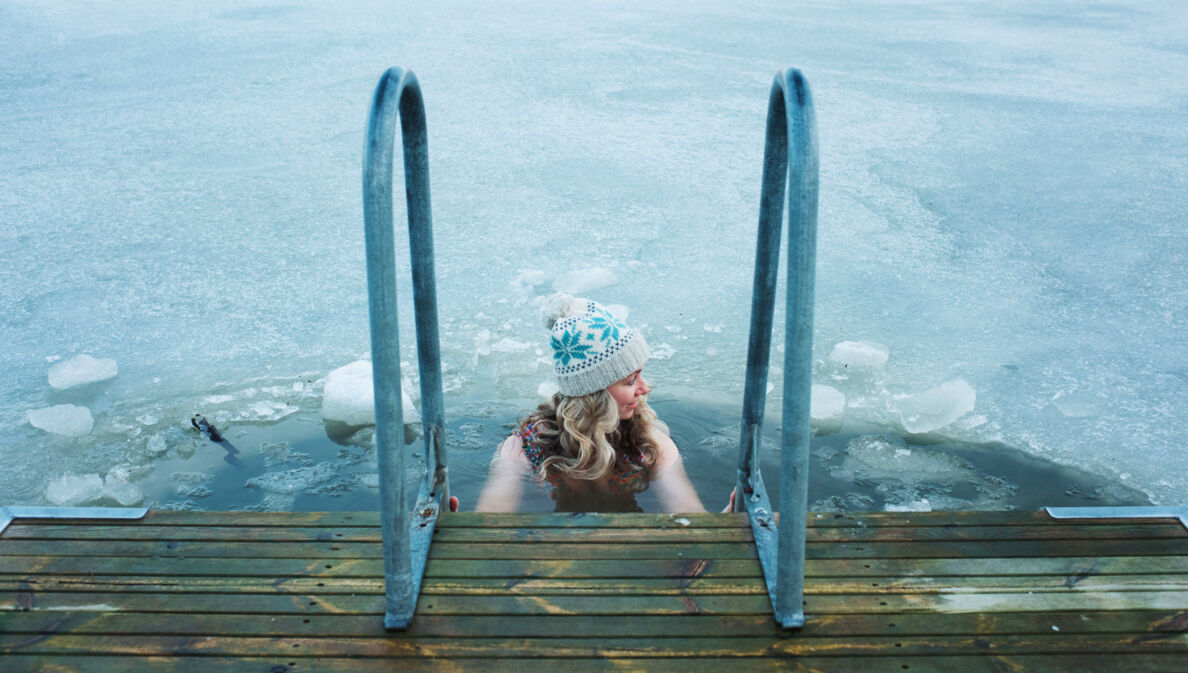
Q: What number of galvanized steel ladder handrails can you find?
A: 2